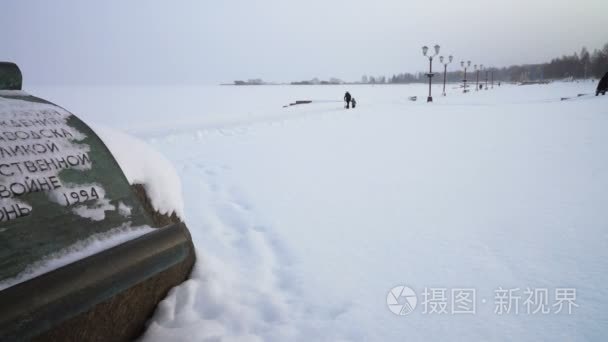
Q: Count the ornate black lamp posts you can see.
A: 6